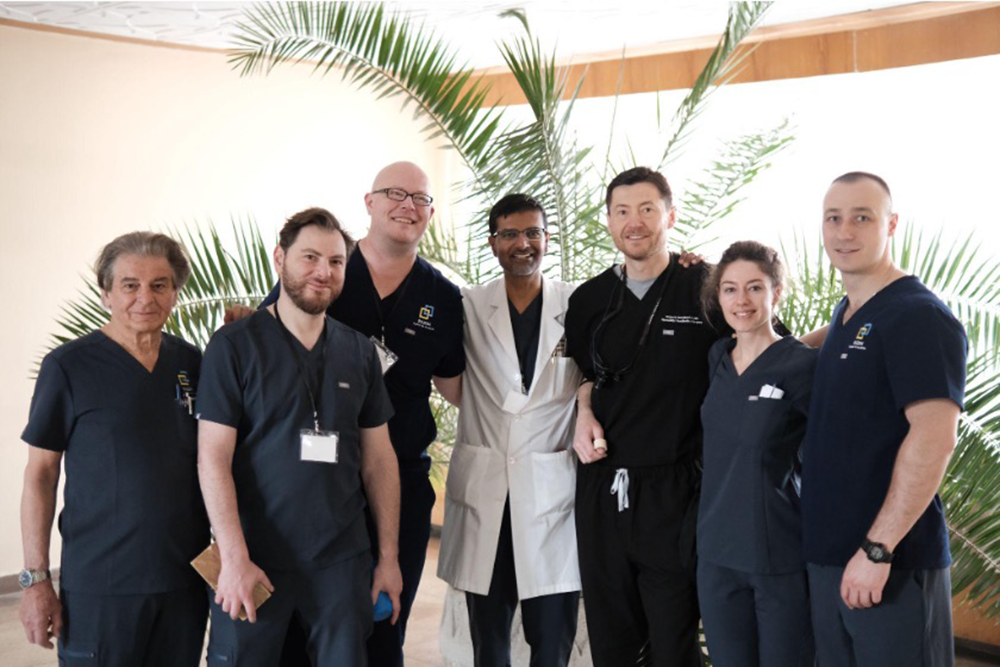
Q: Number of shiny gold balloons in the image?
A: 0